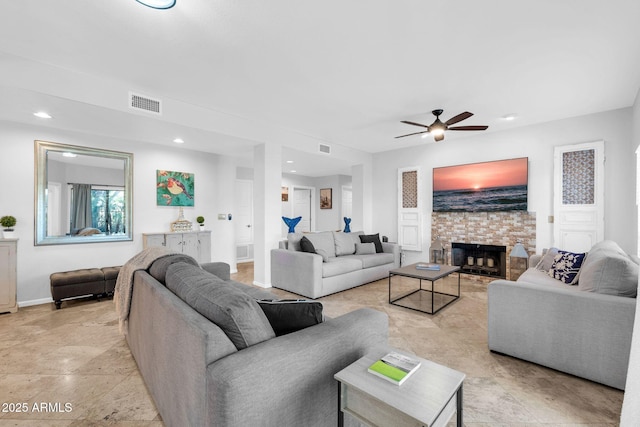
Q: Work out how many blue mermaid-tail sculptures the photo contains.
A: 2